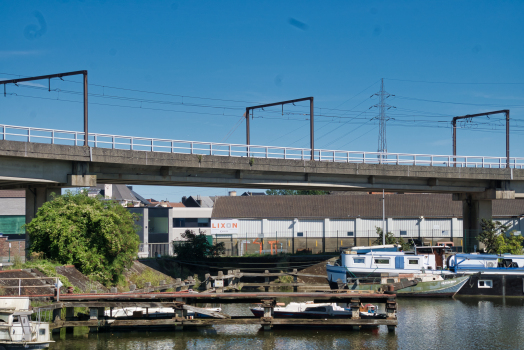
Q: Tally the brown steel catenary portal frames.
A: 3